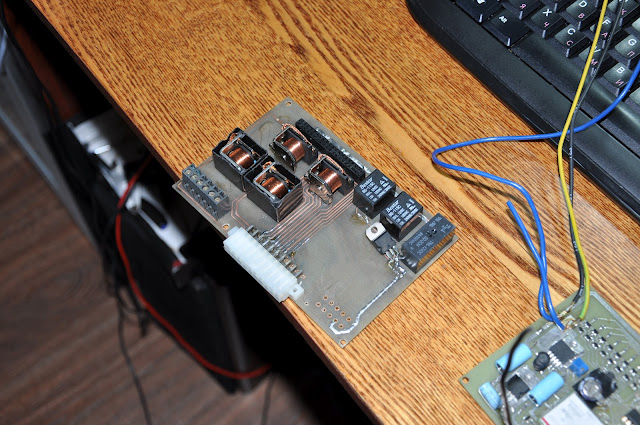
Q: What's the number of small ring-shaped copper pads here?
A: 10